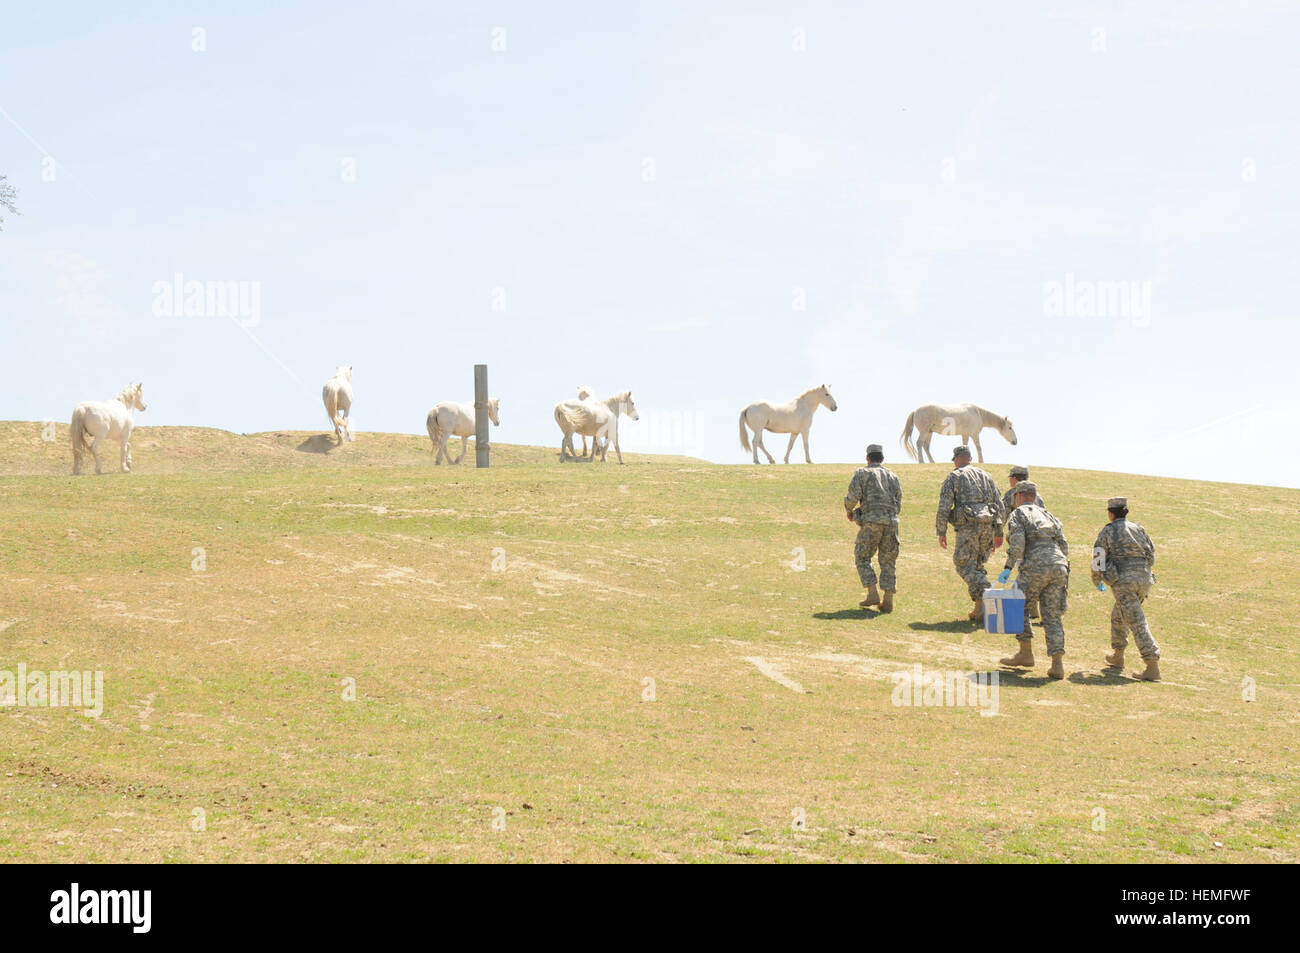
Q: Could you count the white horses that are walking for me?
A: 7